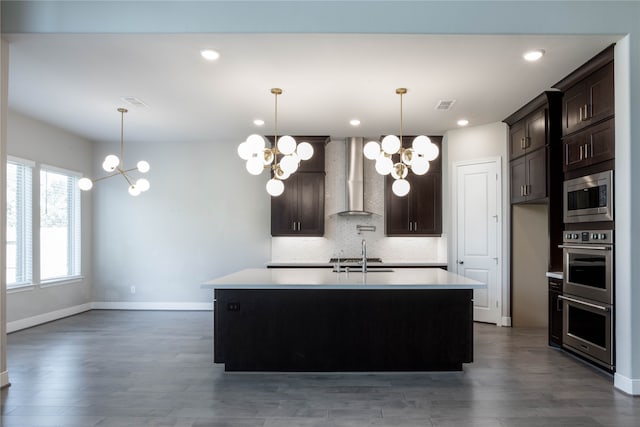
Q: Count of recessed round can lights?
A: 5